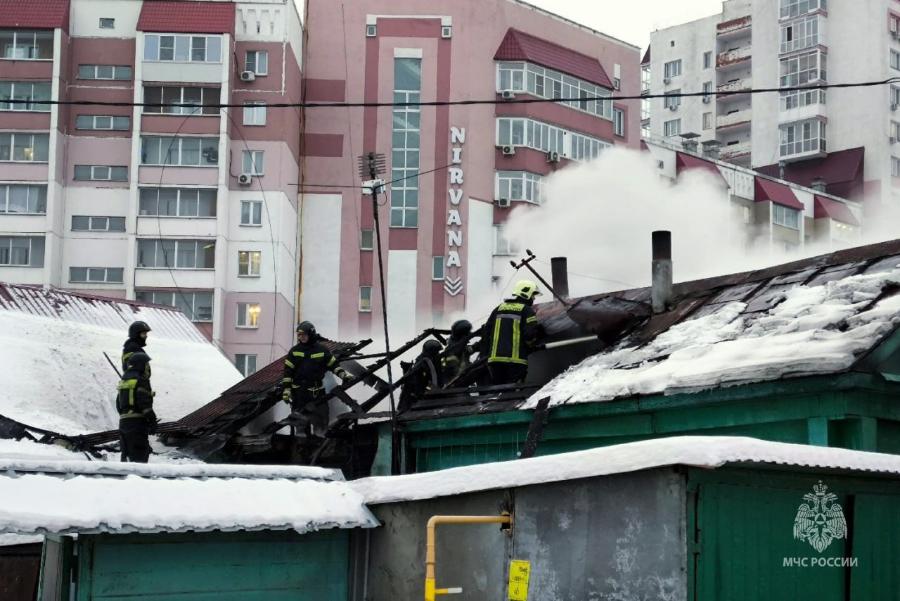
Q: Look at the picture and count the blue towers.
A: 0